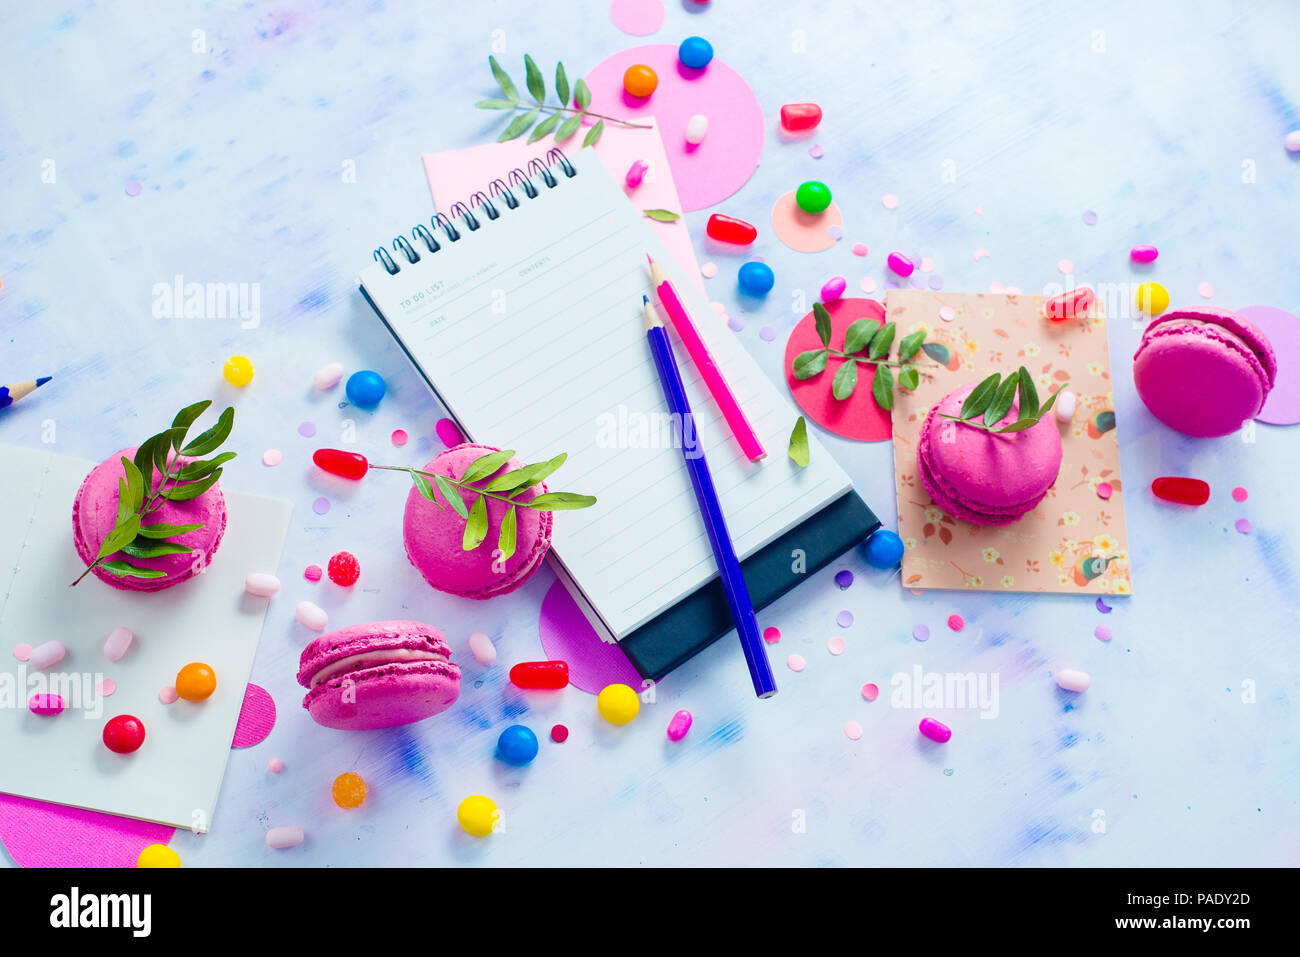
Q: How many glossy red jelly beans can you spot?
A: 6